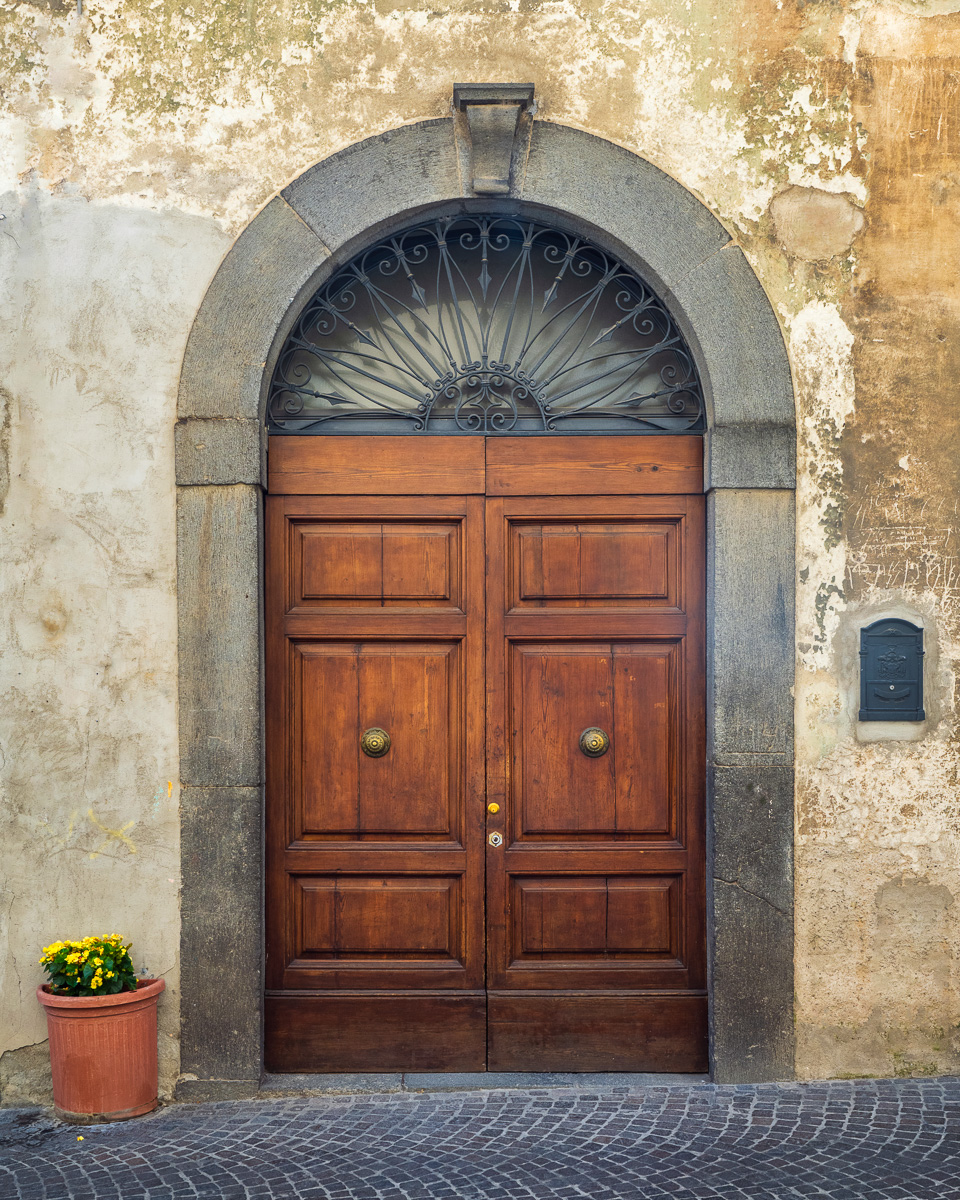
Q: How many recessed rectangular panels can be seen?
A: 6